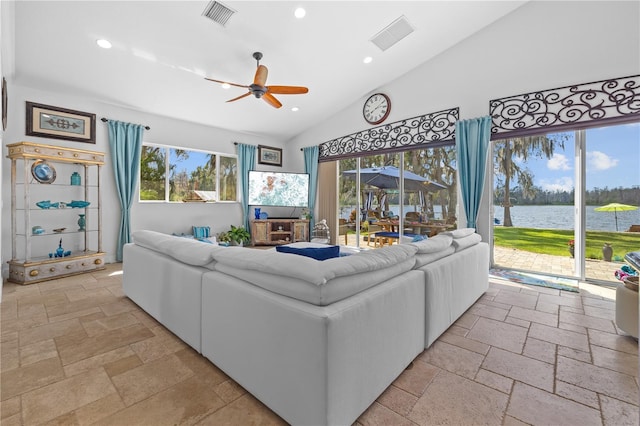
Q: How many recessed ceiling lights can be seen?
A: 5